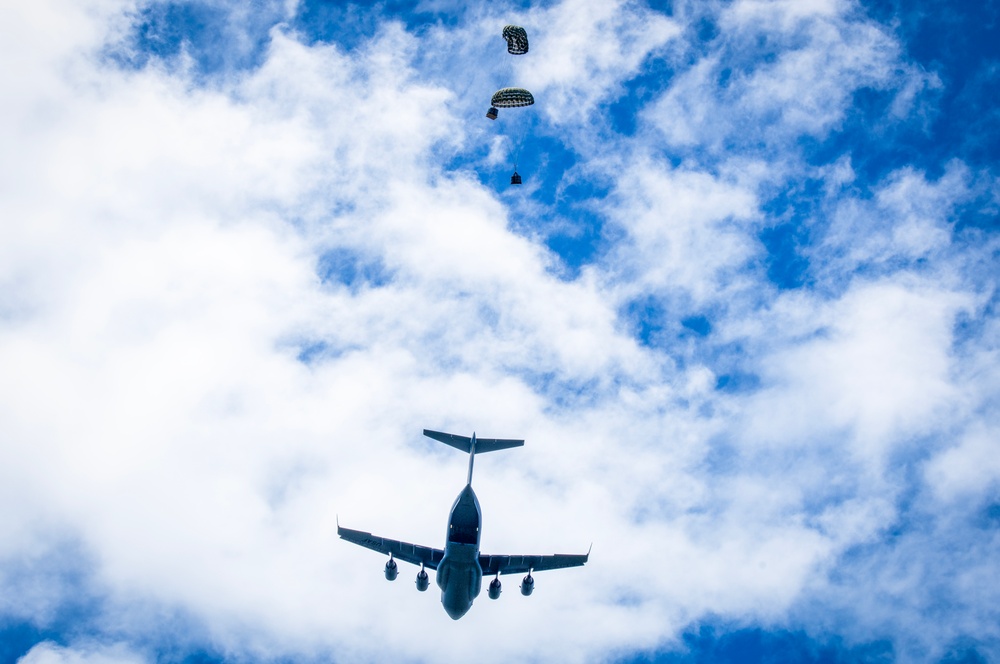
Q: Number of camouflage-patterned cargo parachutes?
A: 2